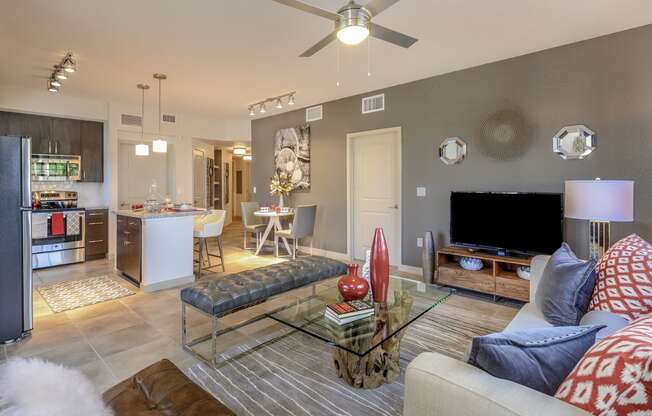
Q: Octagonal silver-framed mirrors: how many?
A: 2